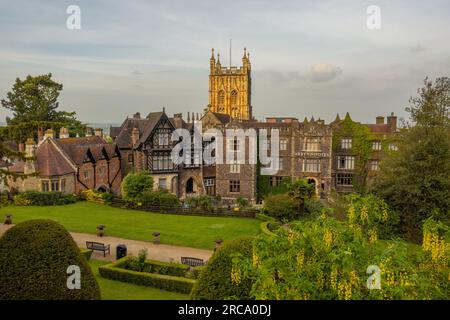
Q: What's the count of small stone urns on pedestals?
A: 4